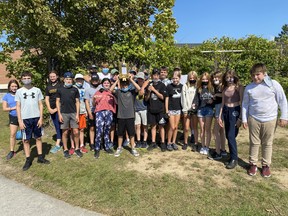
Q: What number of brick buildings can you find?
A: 1